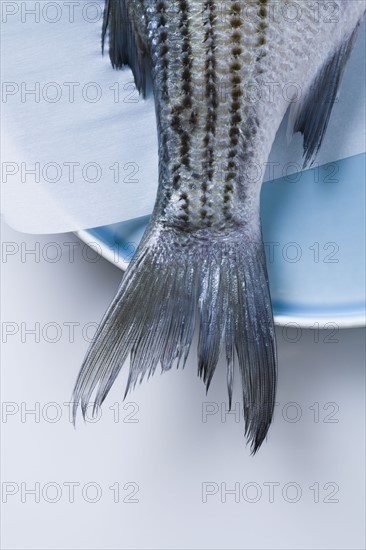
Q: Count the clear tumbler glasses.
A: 0